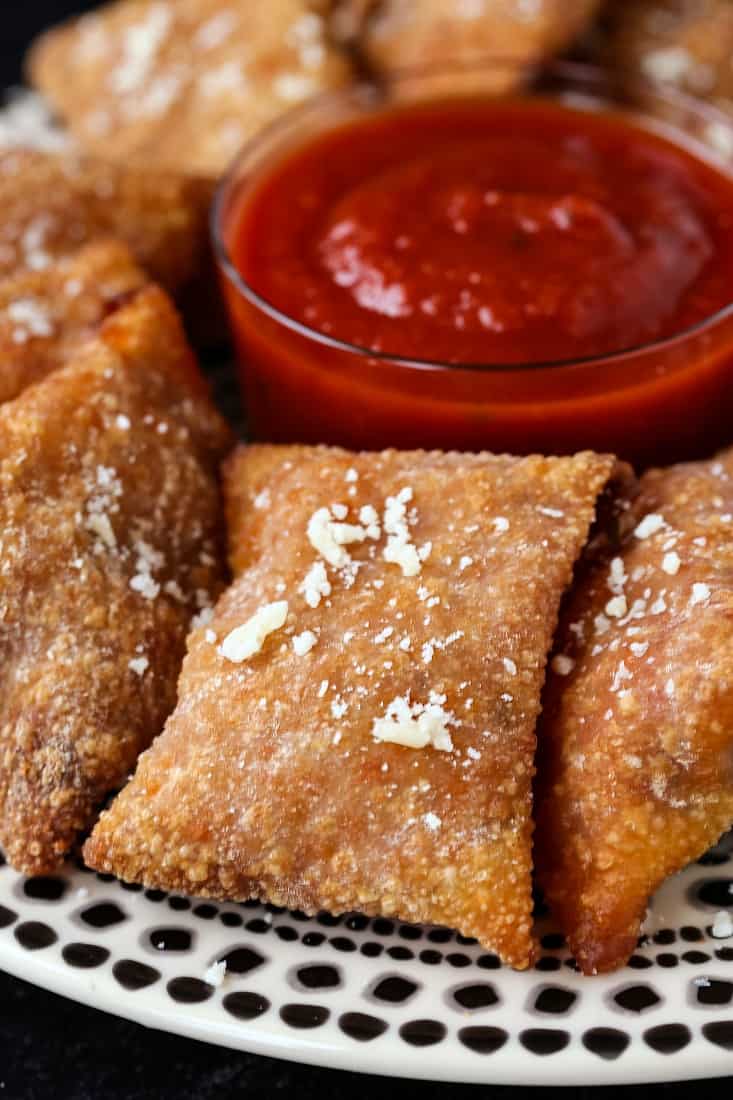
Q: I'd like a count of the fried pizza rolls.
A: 8